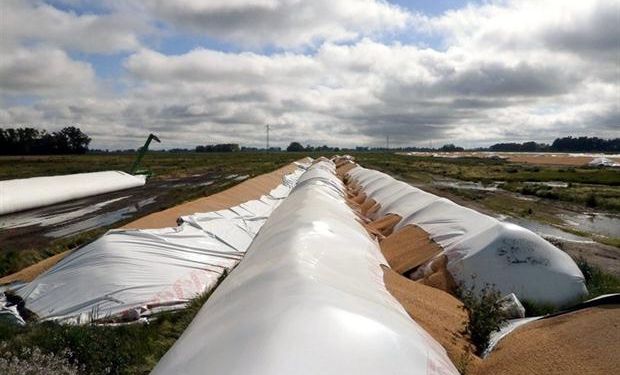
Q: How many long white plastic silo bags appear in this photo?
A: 4